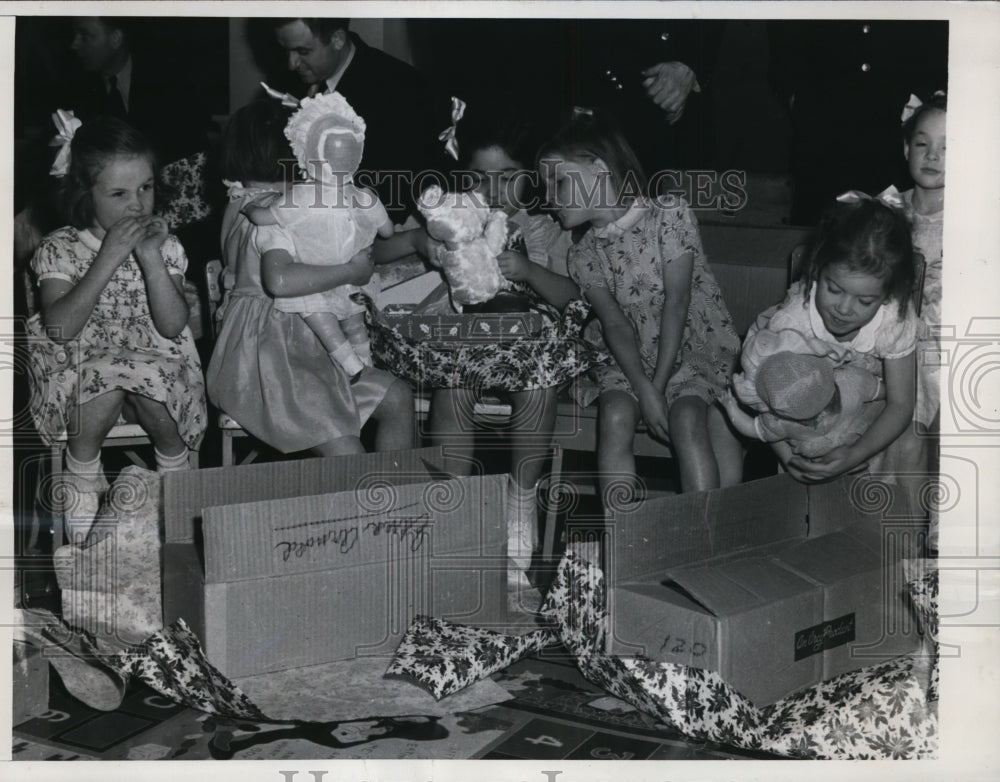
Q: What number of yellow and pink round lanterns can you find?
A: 0